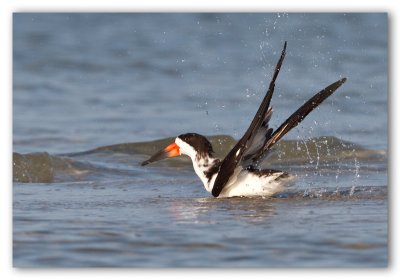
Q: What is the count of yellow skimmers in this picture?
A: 0